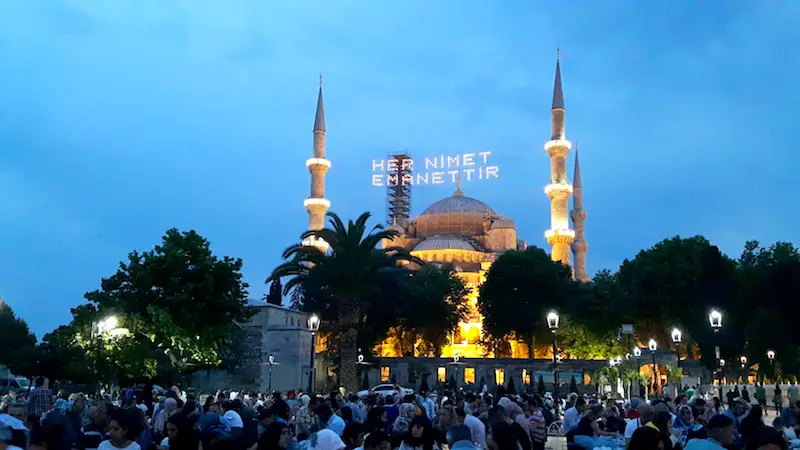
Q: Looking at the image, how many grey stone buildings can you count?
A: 1